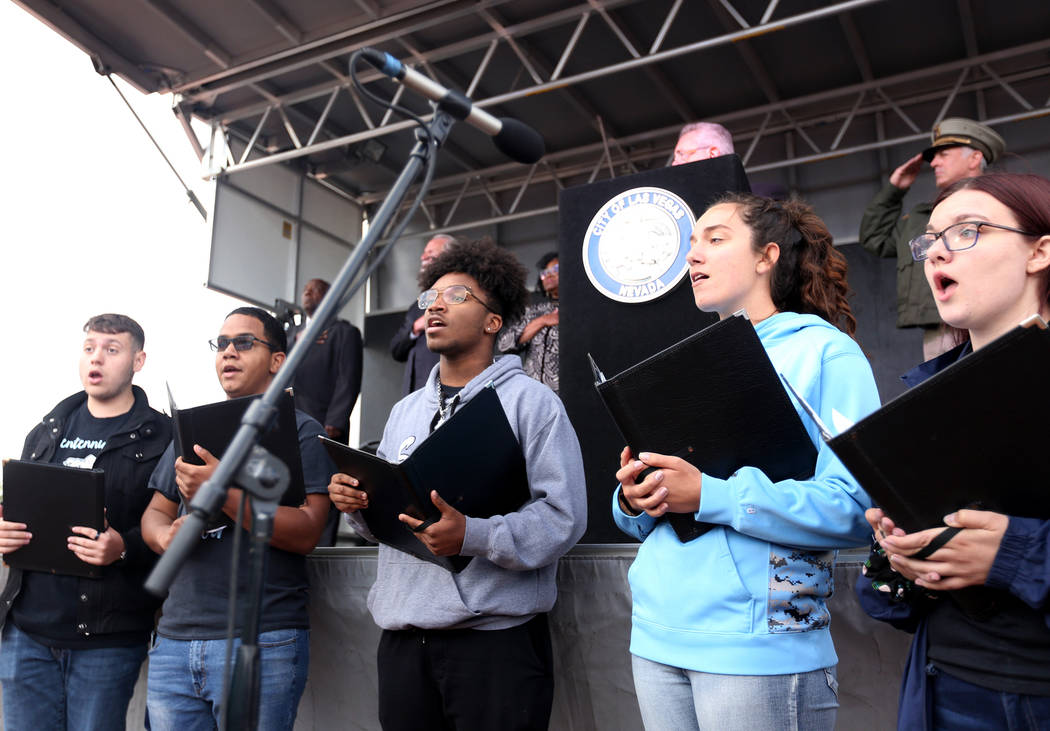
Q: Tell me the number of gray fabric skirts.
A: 1